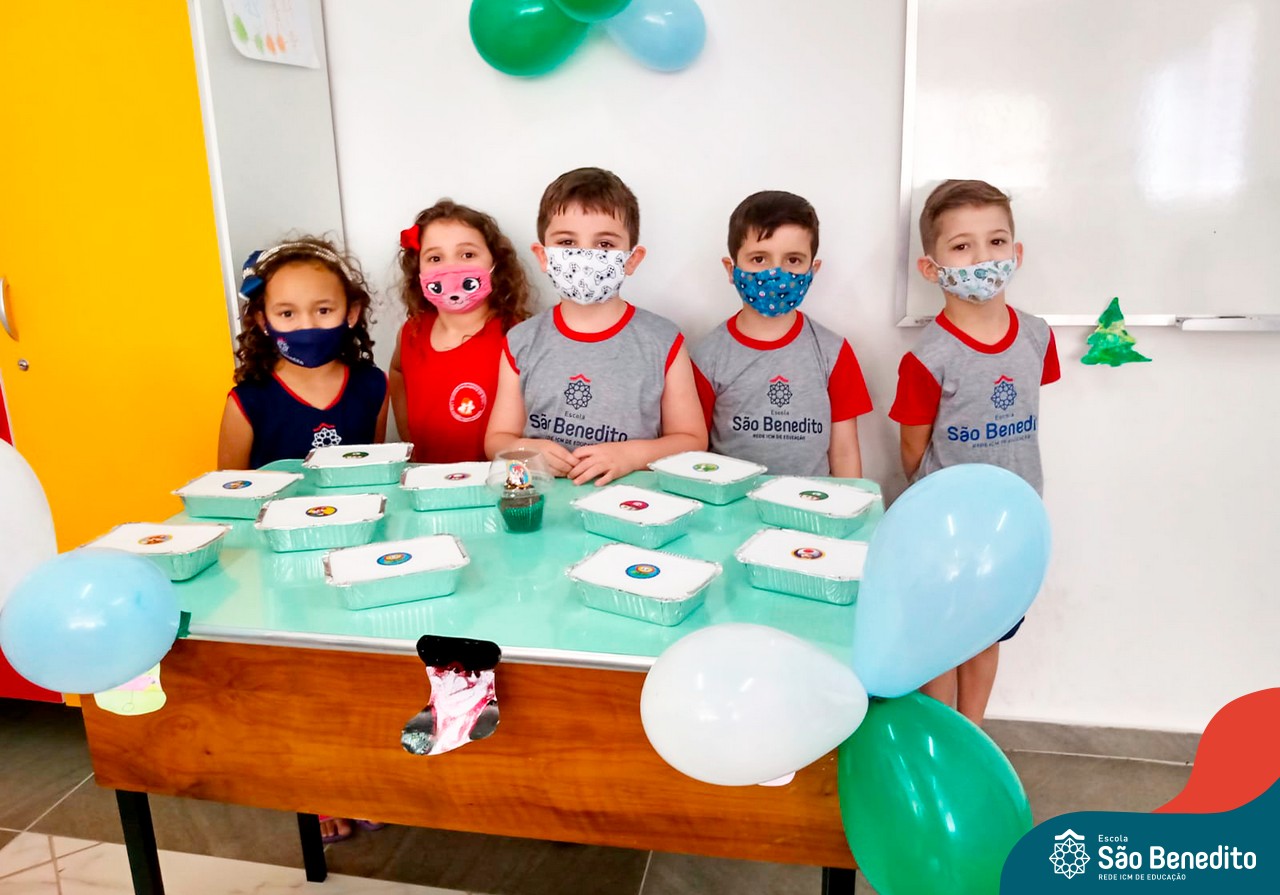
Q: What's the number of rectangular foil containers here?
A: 11